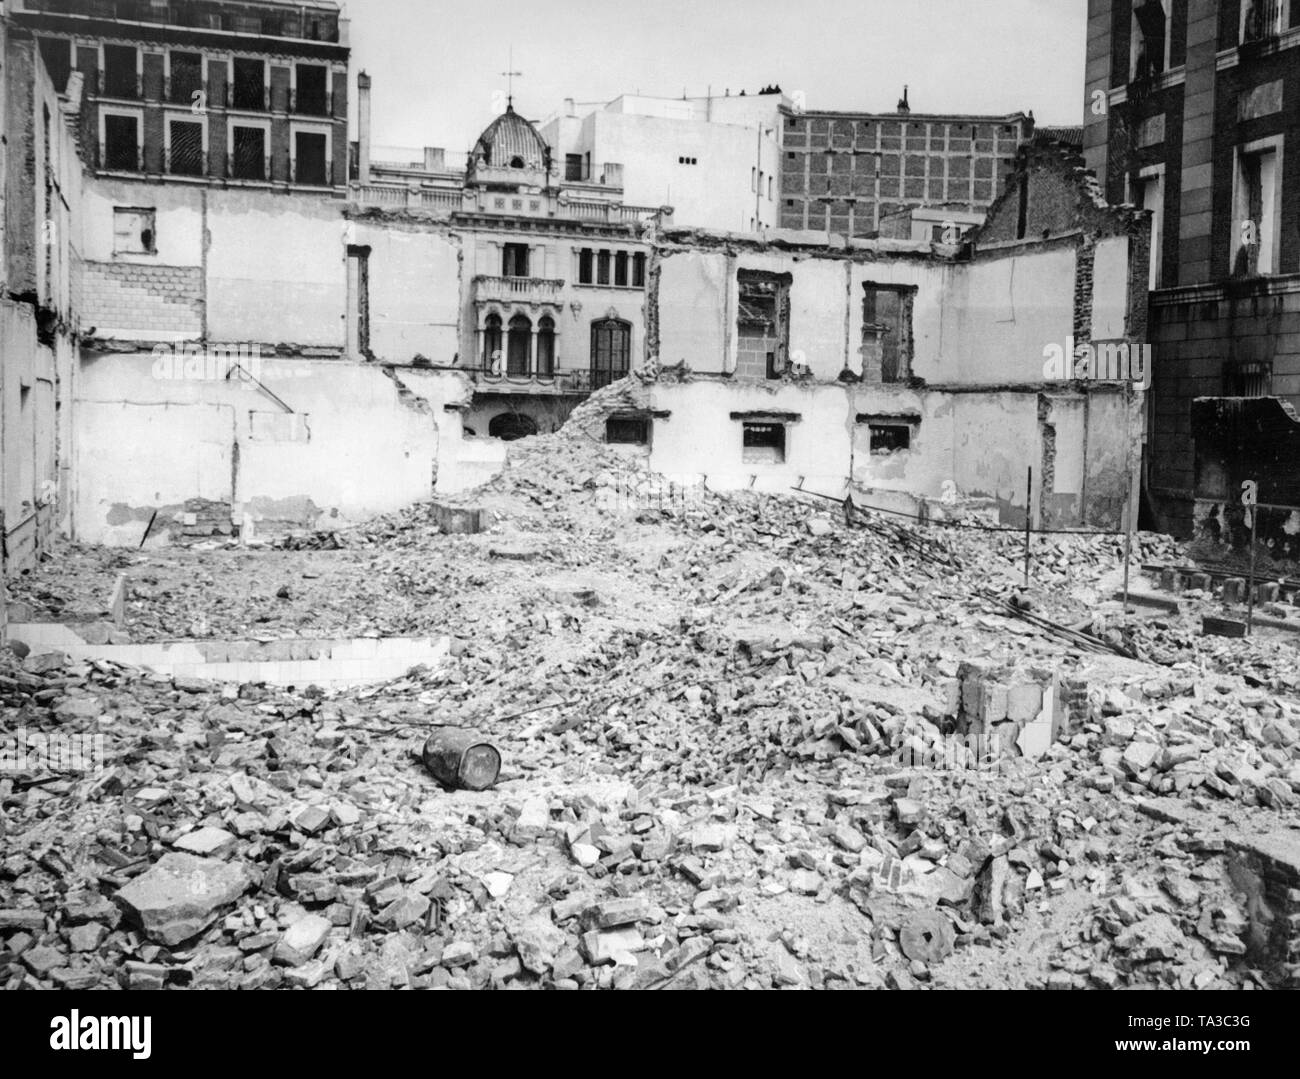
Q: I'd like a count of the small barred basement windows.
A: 3